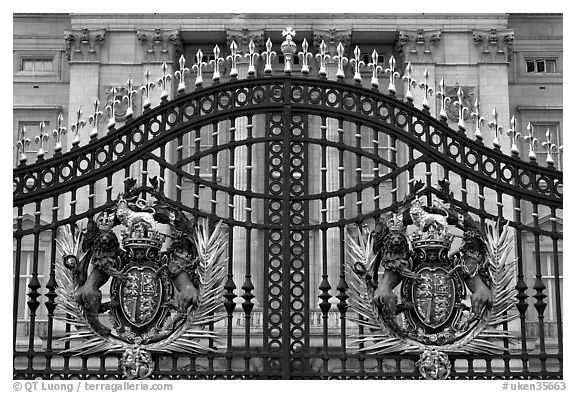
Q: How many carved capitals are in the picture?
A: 6